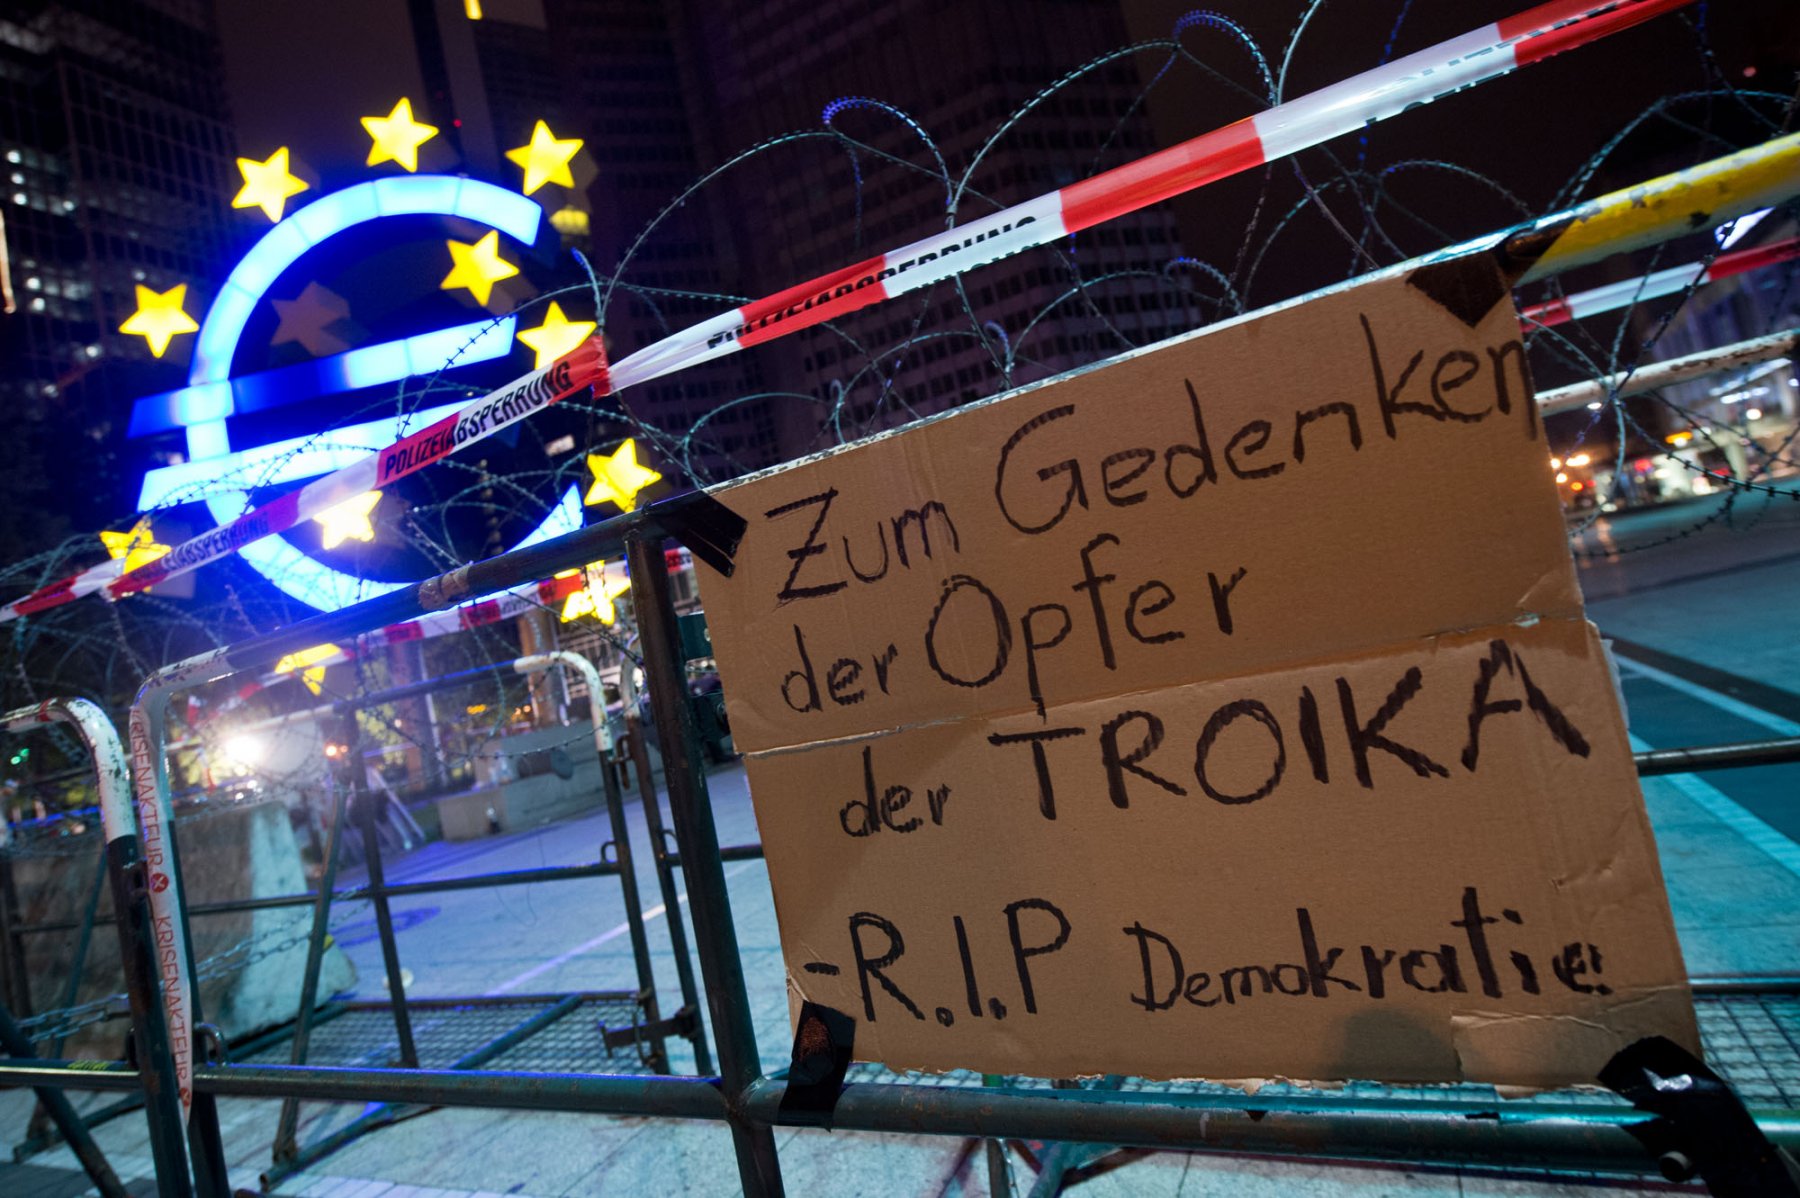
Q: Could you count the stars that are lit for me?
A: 11